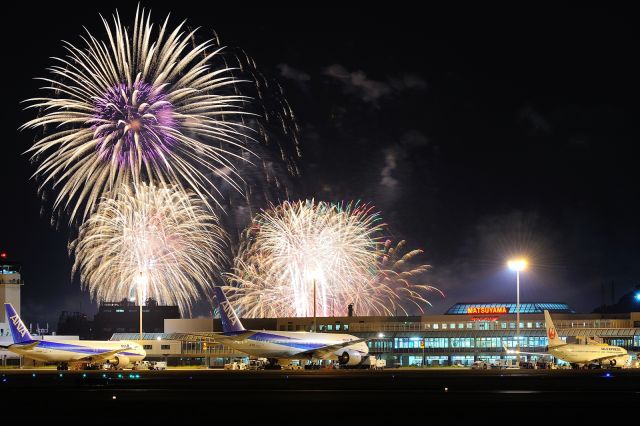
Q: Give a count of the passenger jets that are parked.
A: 3